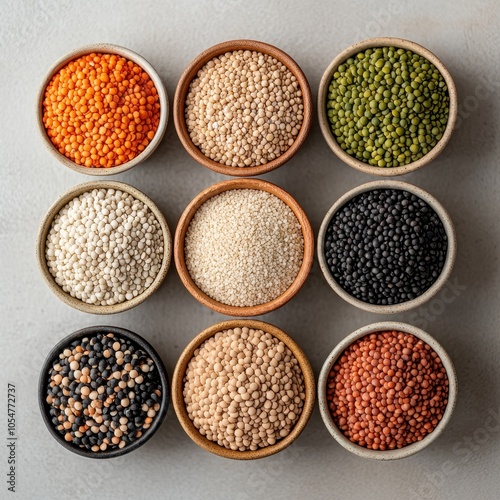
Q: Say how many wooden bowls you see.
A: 3